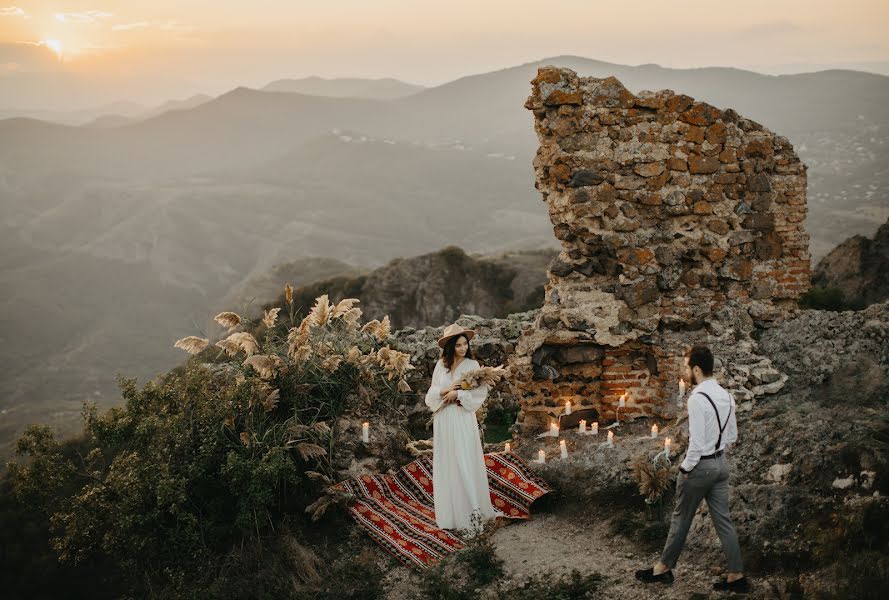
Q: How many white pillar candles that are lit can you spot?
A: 13